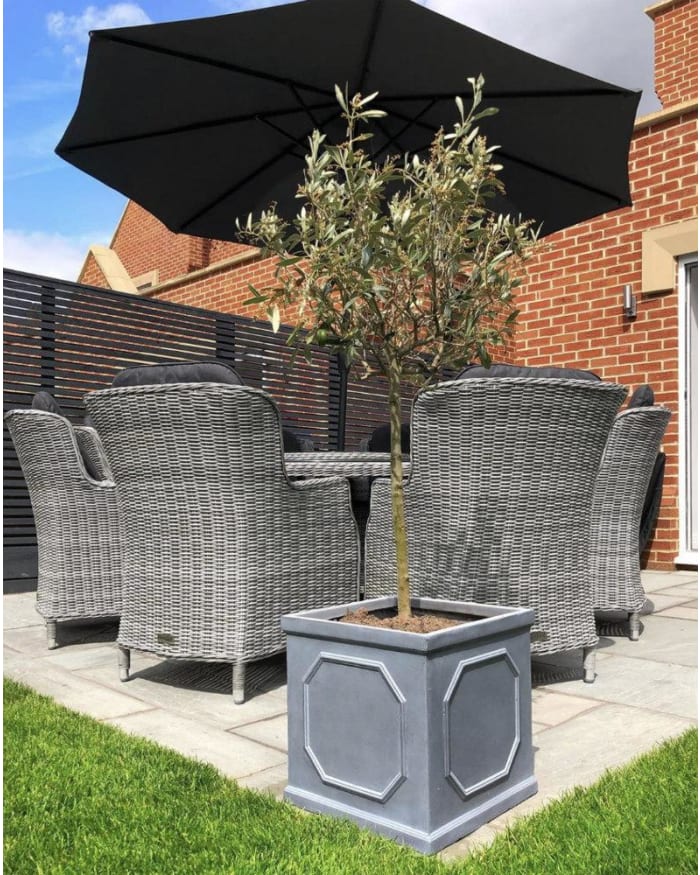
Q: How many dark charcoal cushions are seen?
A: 6